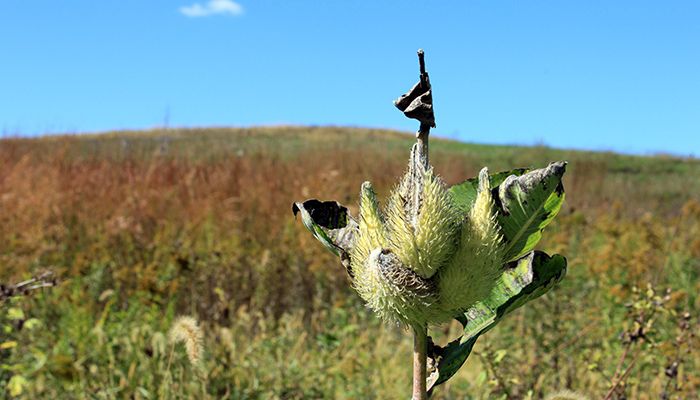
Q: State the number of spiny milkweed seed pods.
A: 4